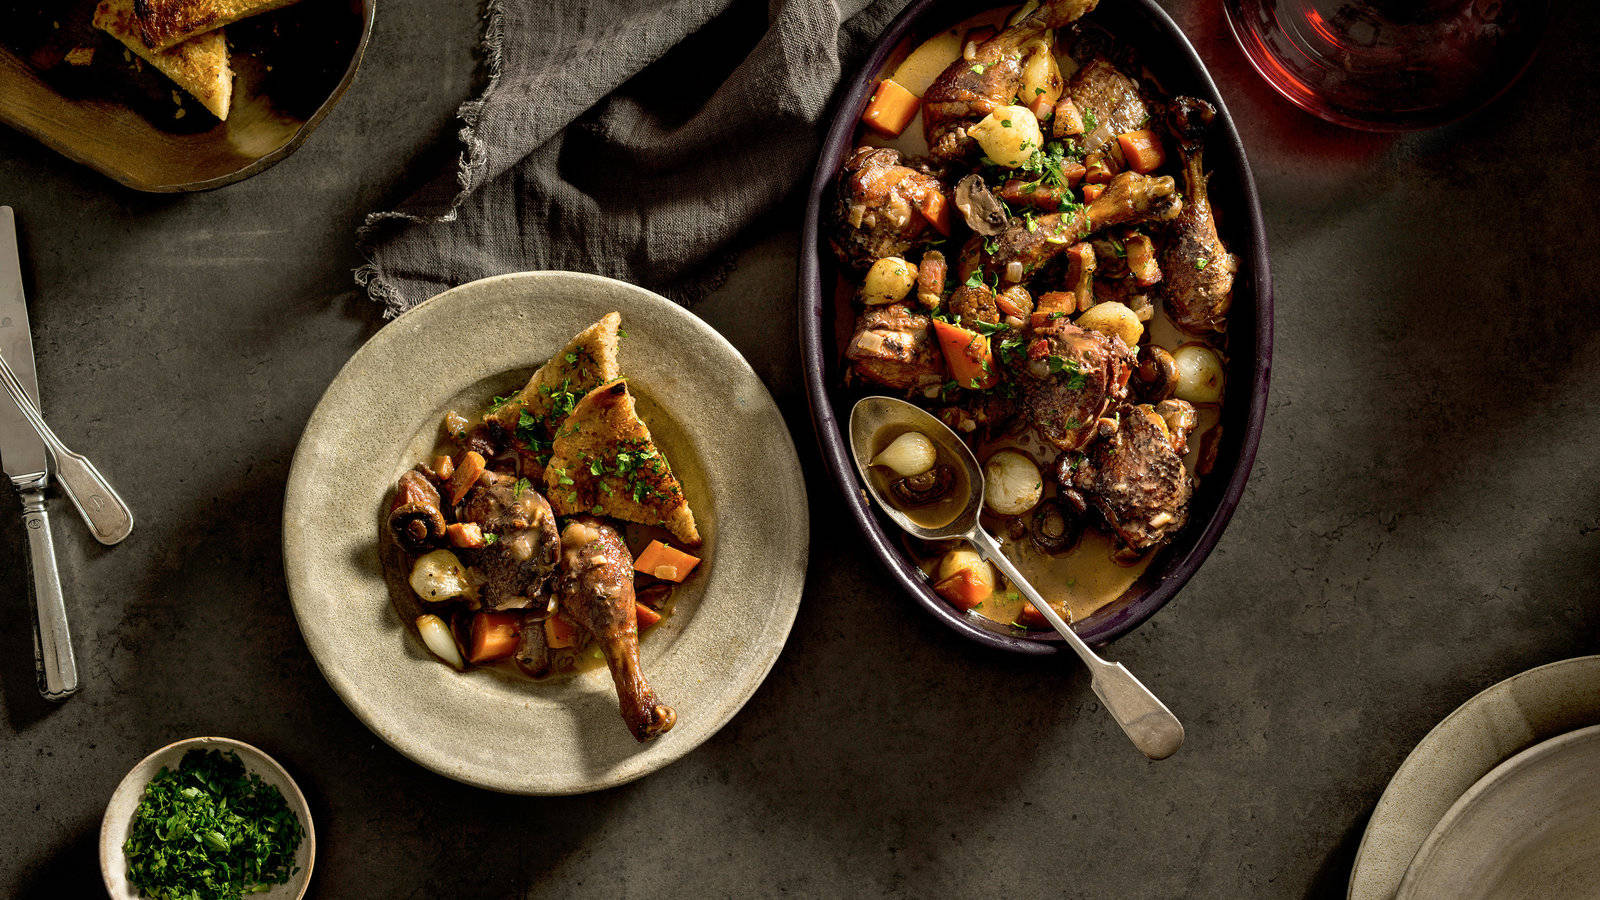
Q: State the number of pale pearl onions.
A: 10